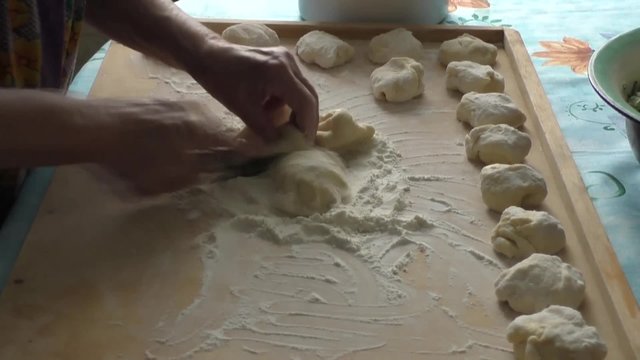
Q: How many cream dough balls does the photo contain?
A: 12